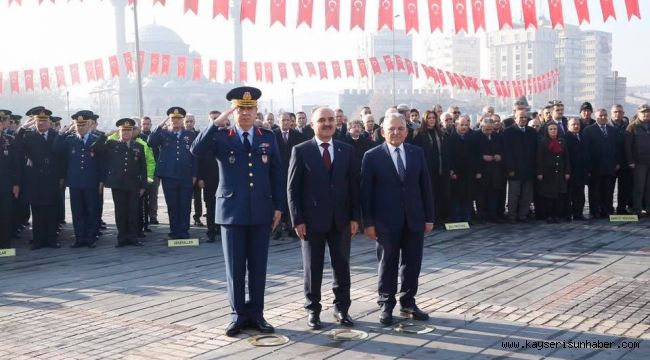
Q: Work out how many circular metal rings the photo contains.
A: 3